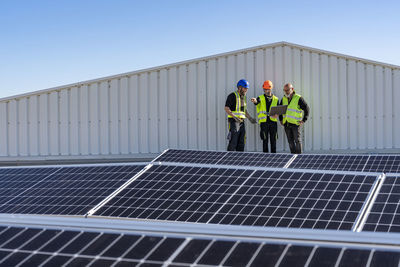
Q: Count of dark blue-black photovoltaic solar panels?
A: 6